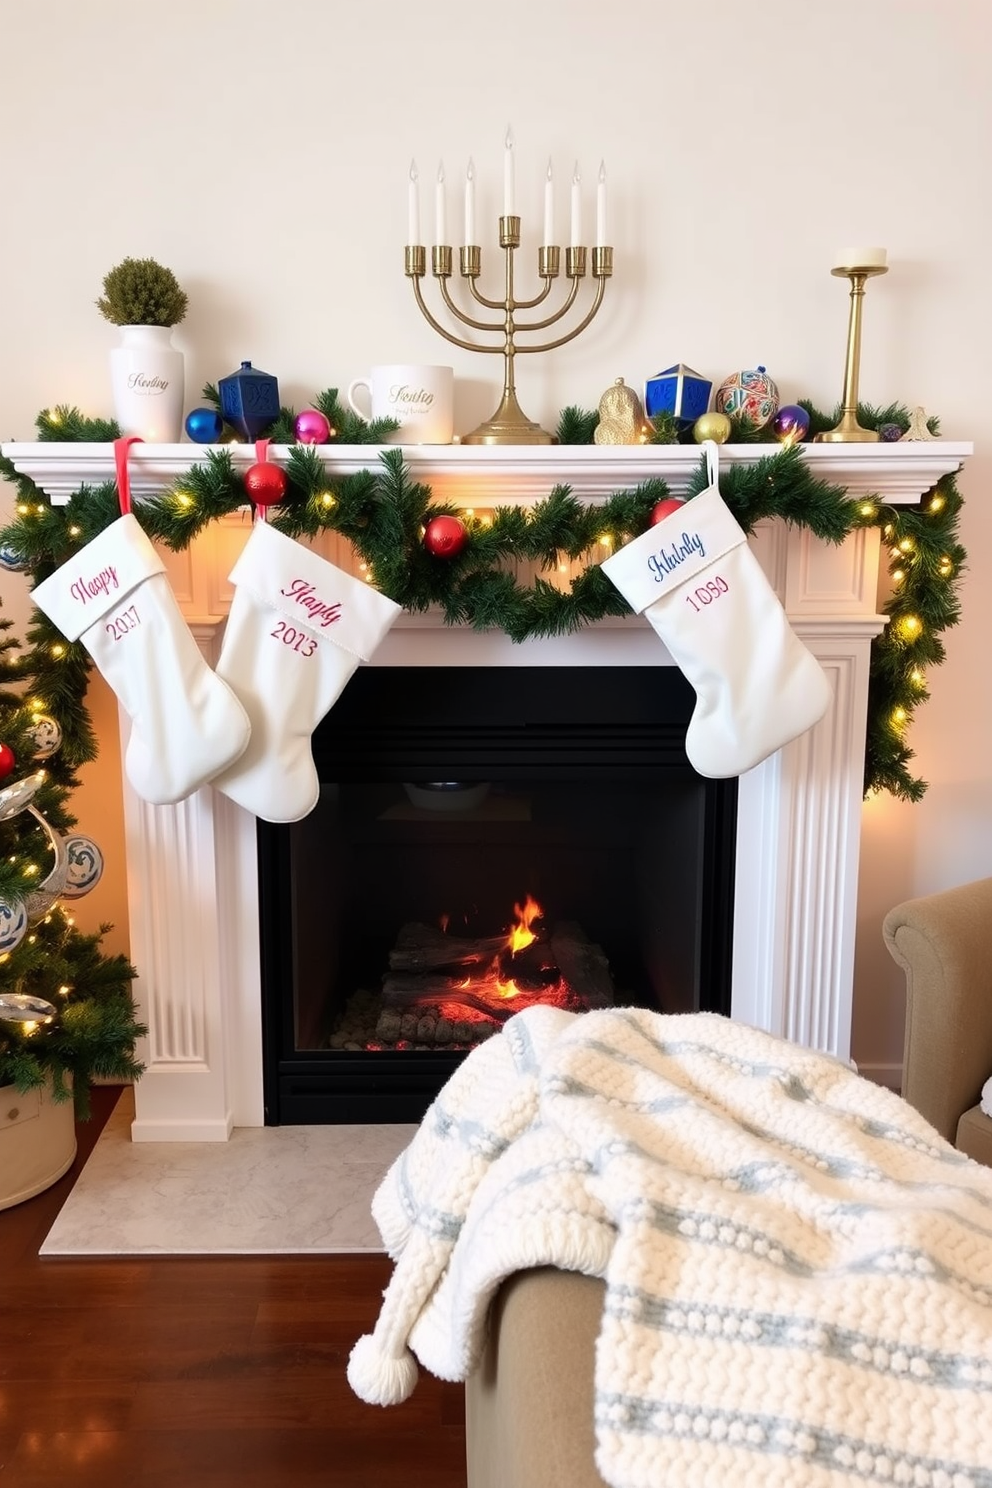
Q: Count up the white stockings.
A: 3